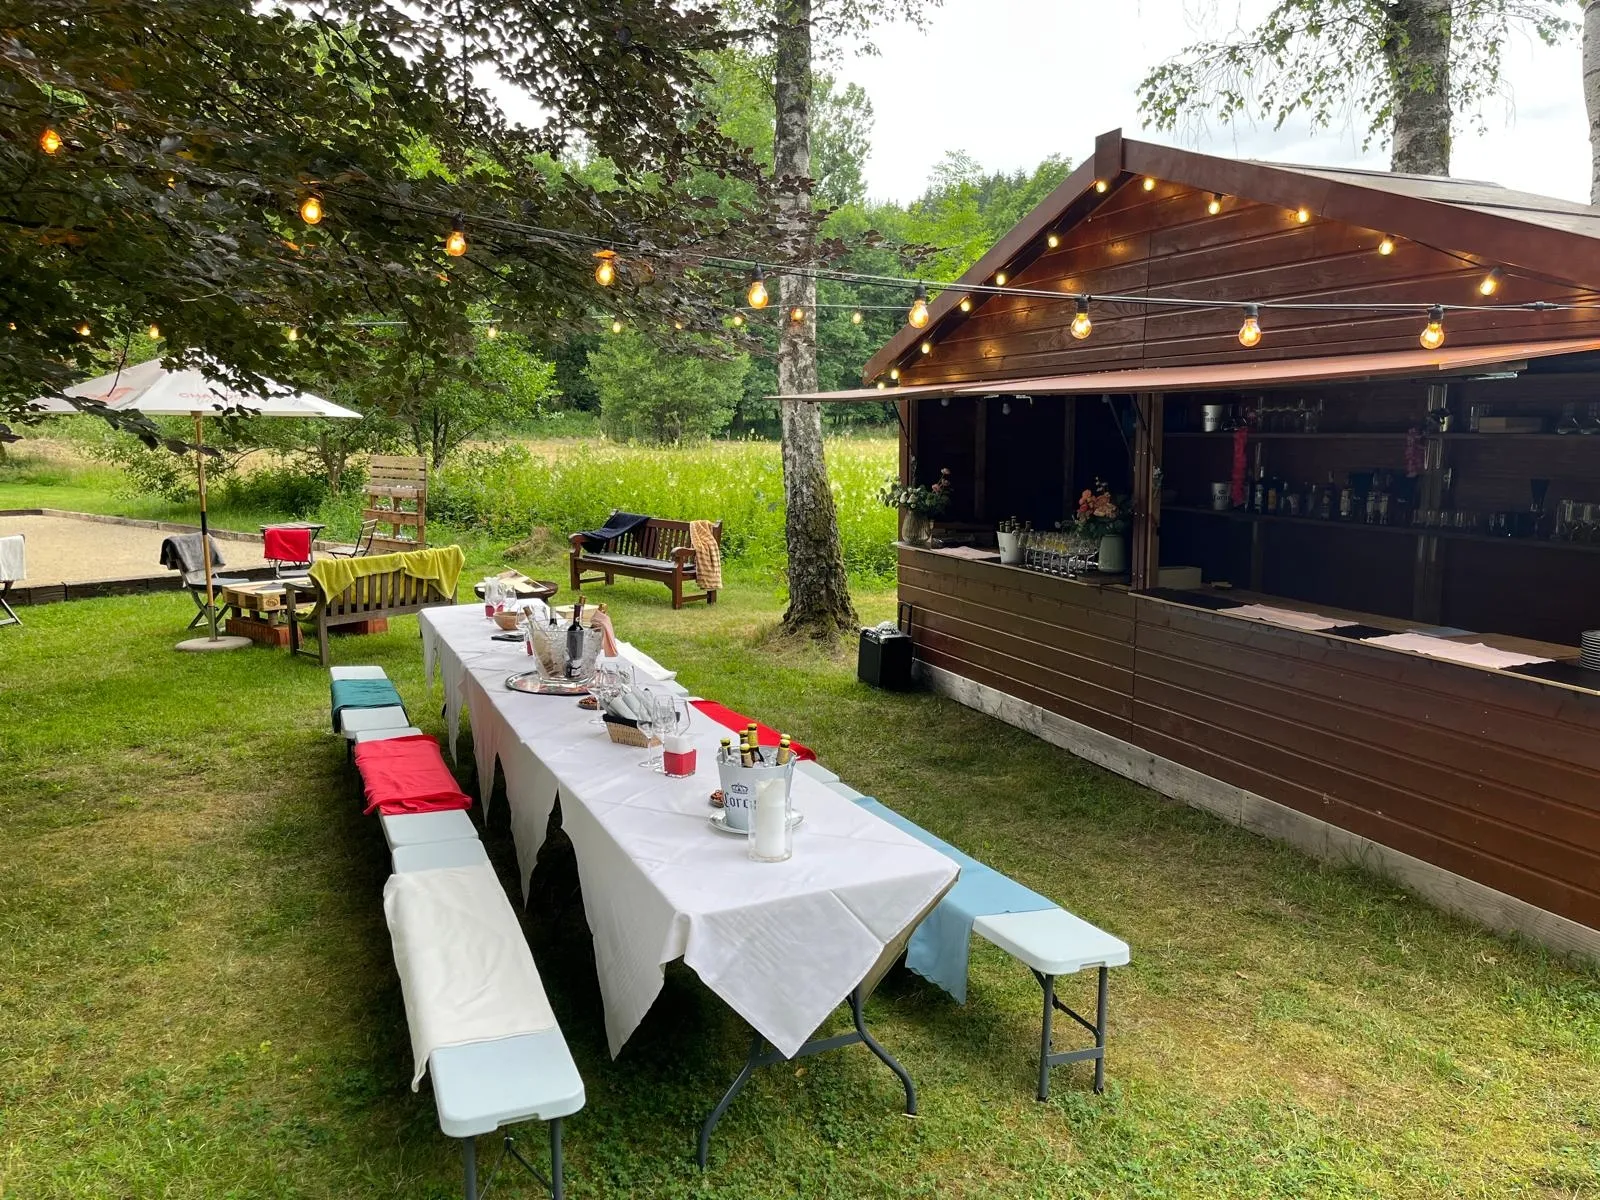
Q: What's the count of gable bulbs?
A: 12